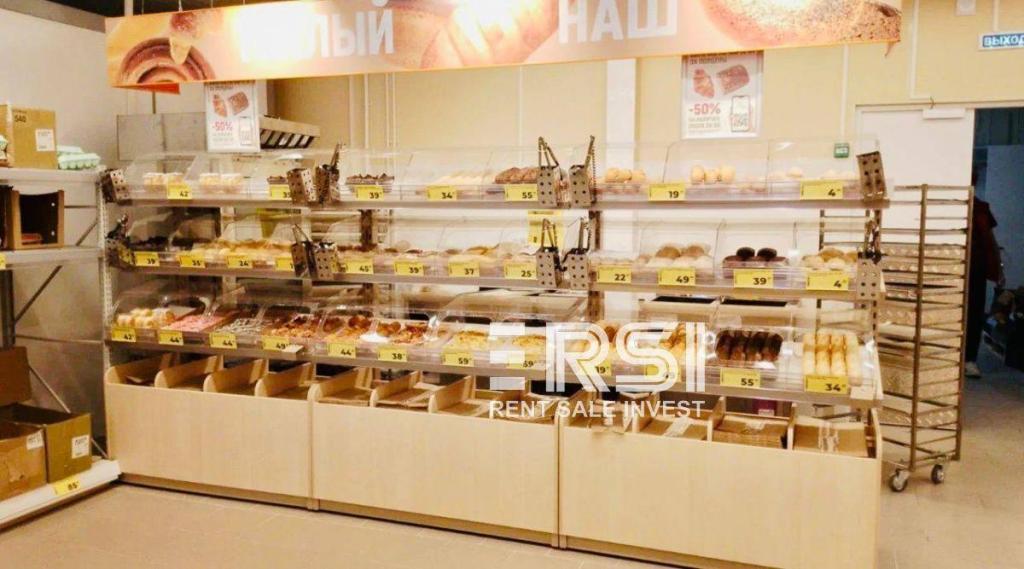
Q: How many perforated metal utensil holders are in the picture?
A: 12